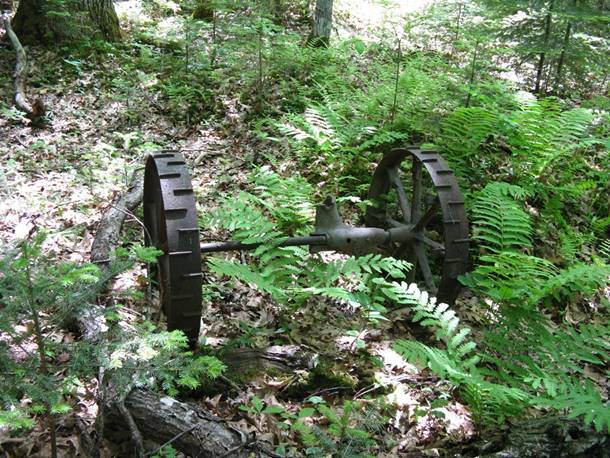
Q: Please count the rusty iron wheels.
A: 2